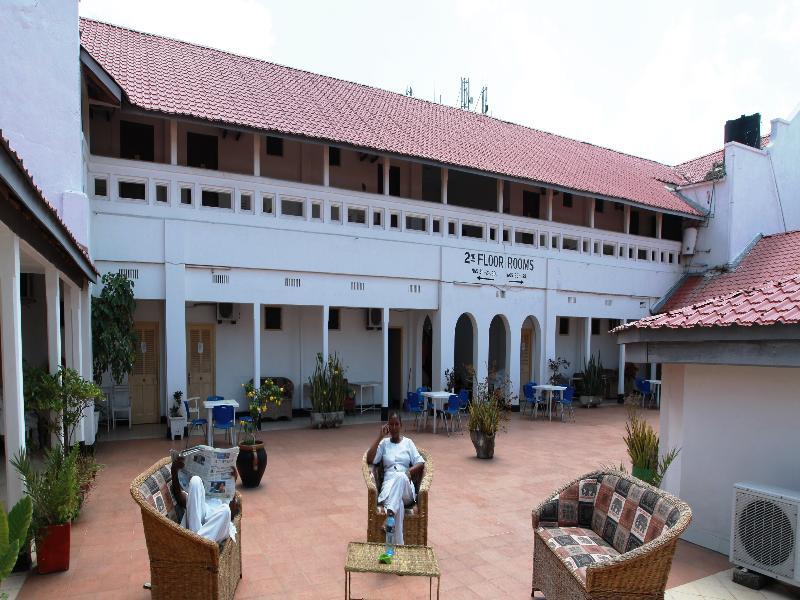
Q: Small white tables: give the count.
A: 4